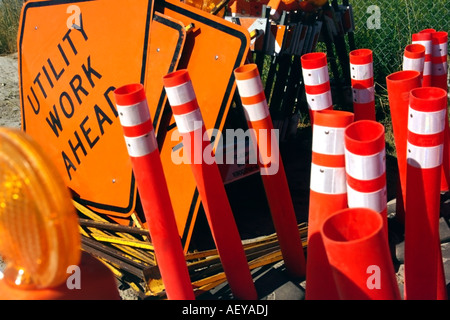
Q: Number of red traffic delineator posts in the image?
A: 14